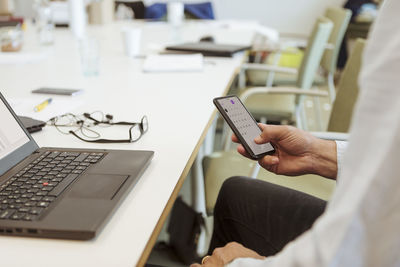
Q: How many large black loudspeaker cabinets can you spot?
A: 0